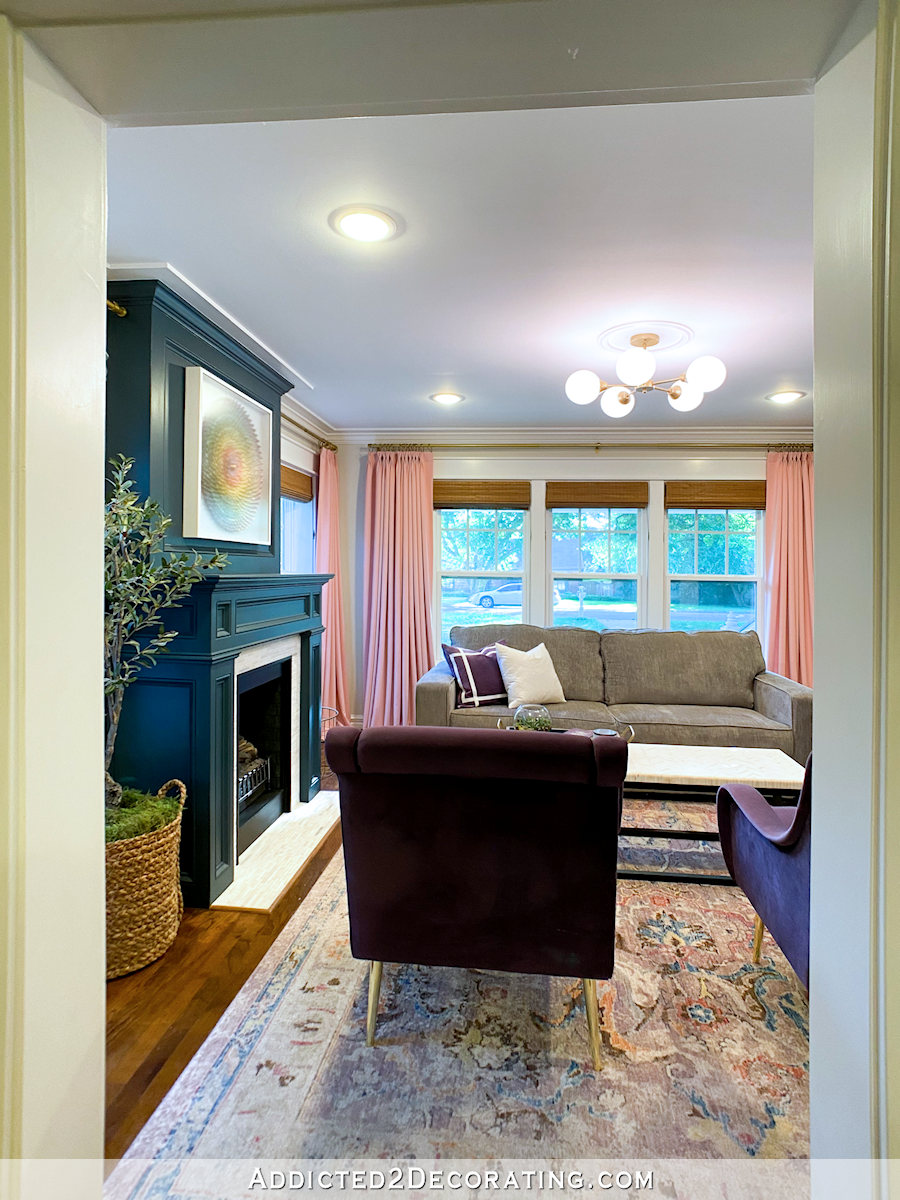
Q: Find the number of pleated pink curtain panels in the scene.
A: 3